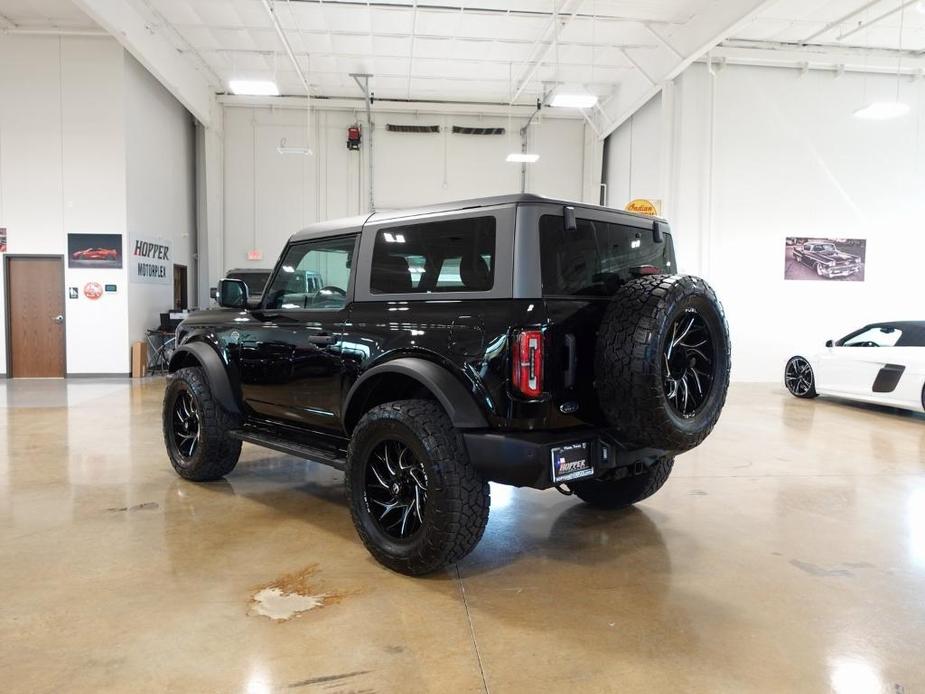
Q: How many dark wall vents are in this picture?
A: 2